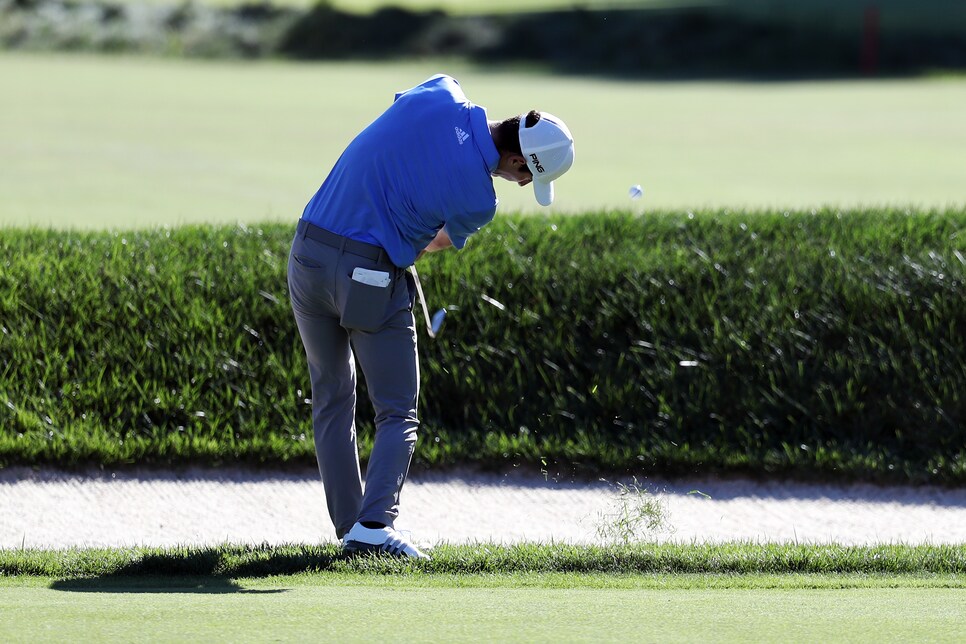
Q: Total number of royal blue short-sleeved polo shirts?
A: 1